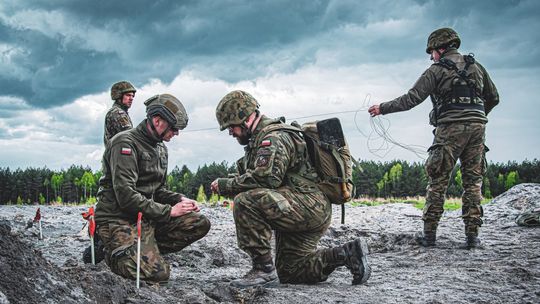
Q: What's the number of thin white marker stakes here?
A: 3